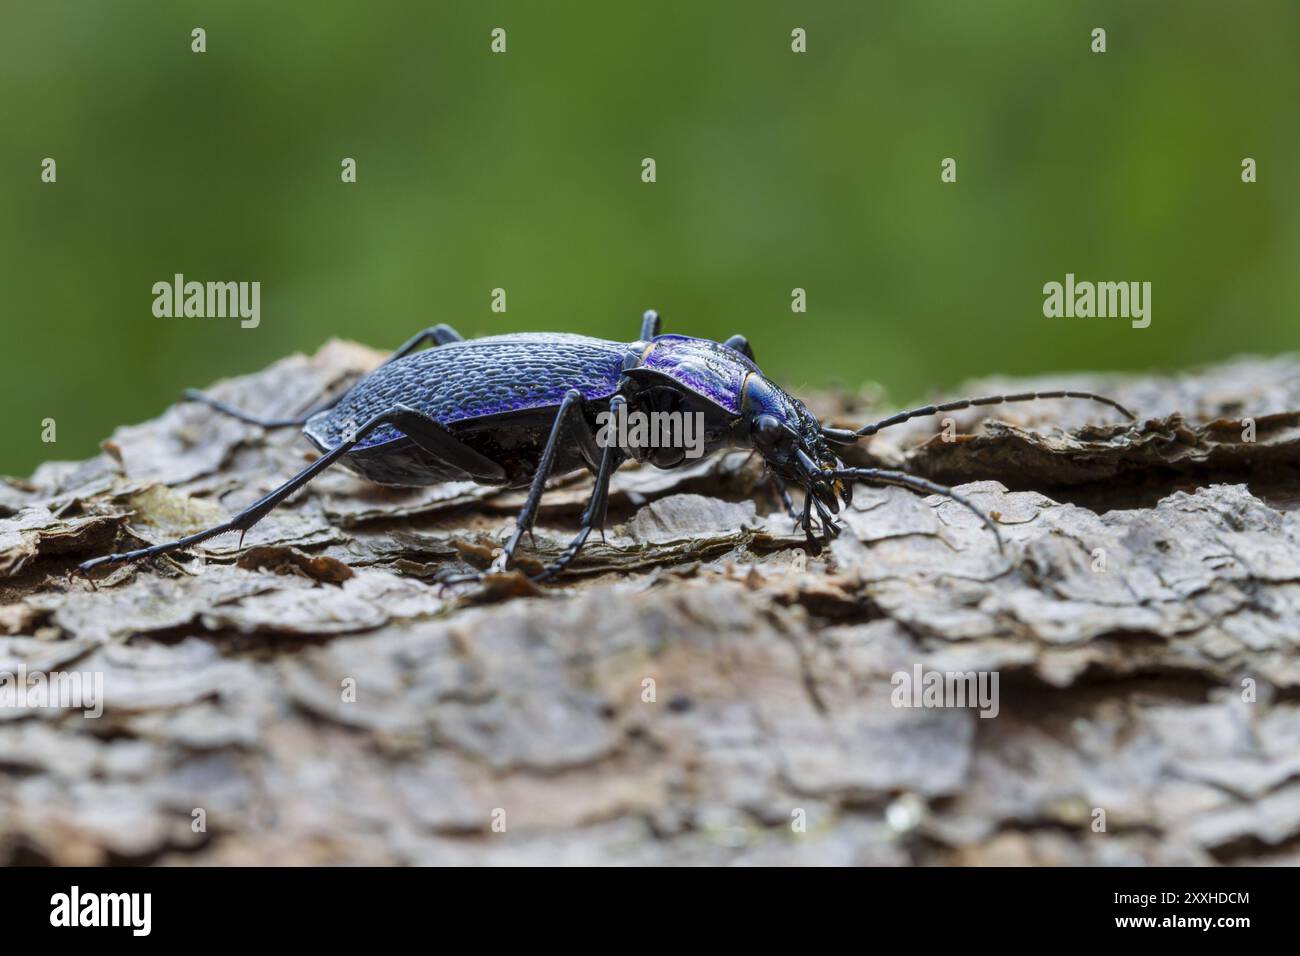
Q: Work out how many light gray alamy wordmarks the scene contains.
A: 5